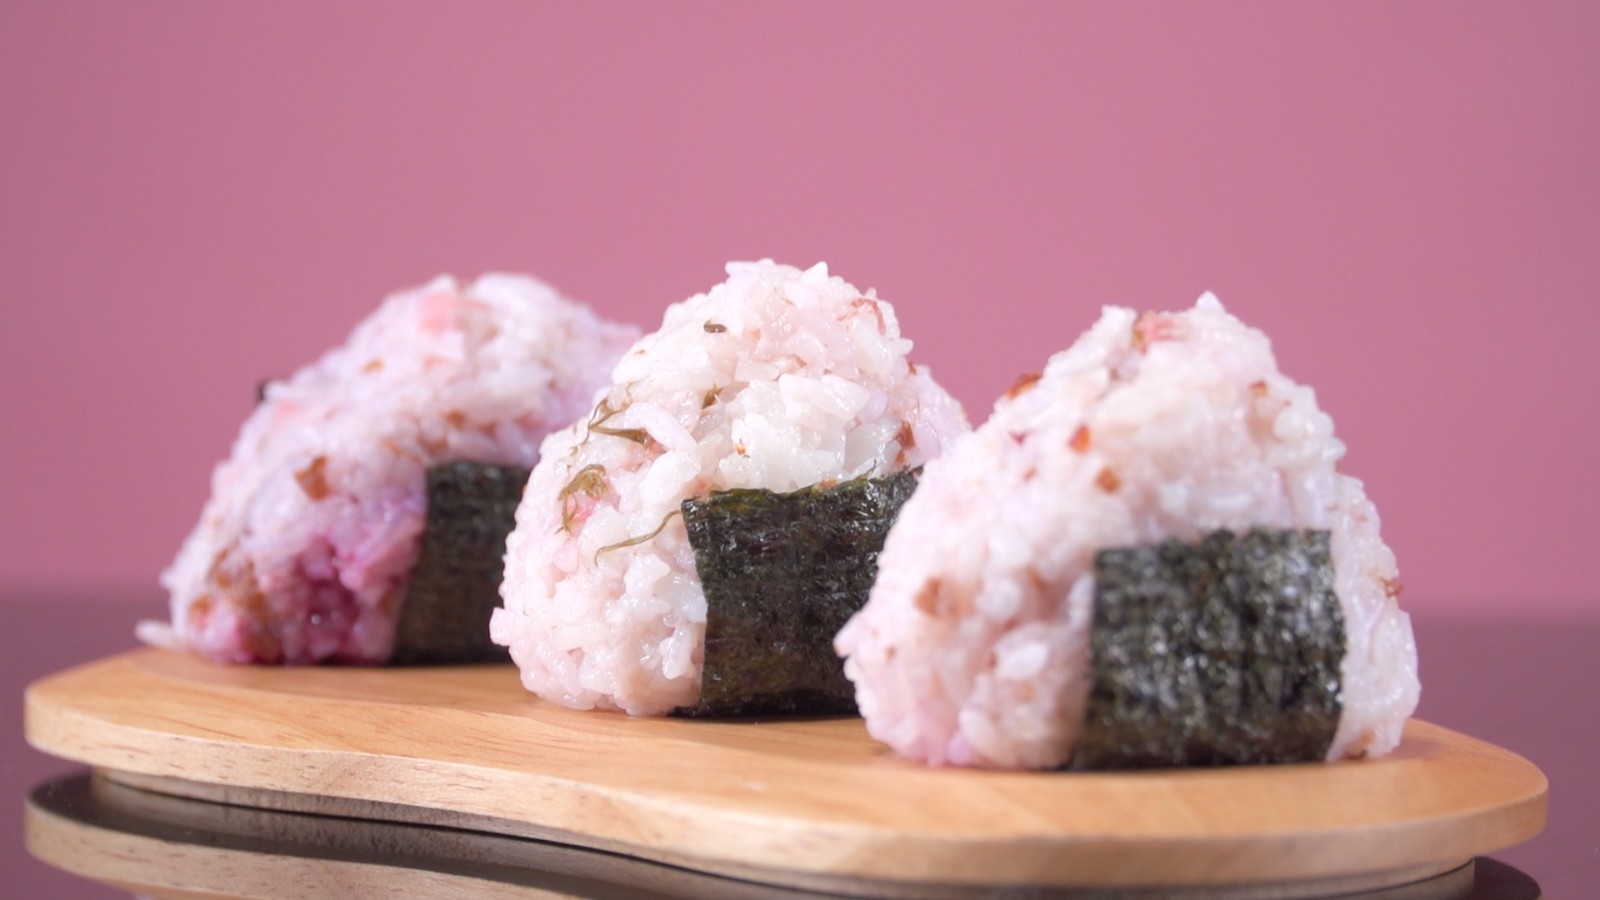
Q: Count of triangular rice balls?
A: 3